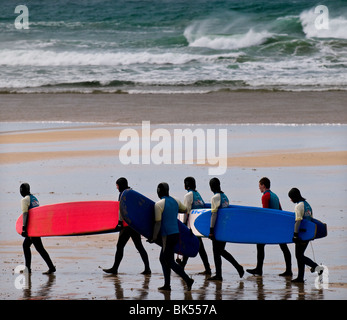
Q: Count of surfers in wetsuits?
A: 7